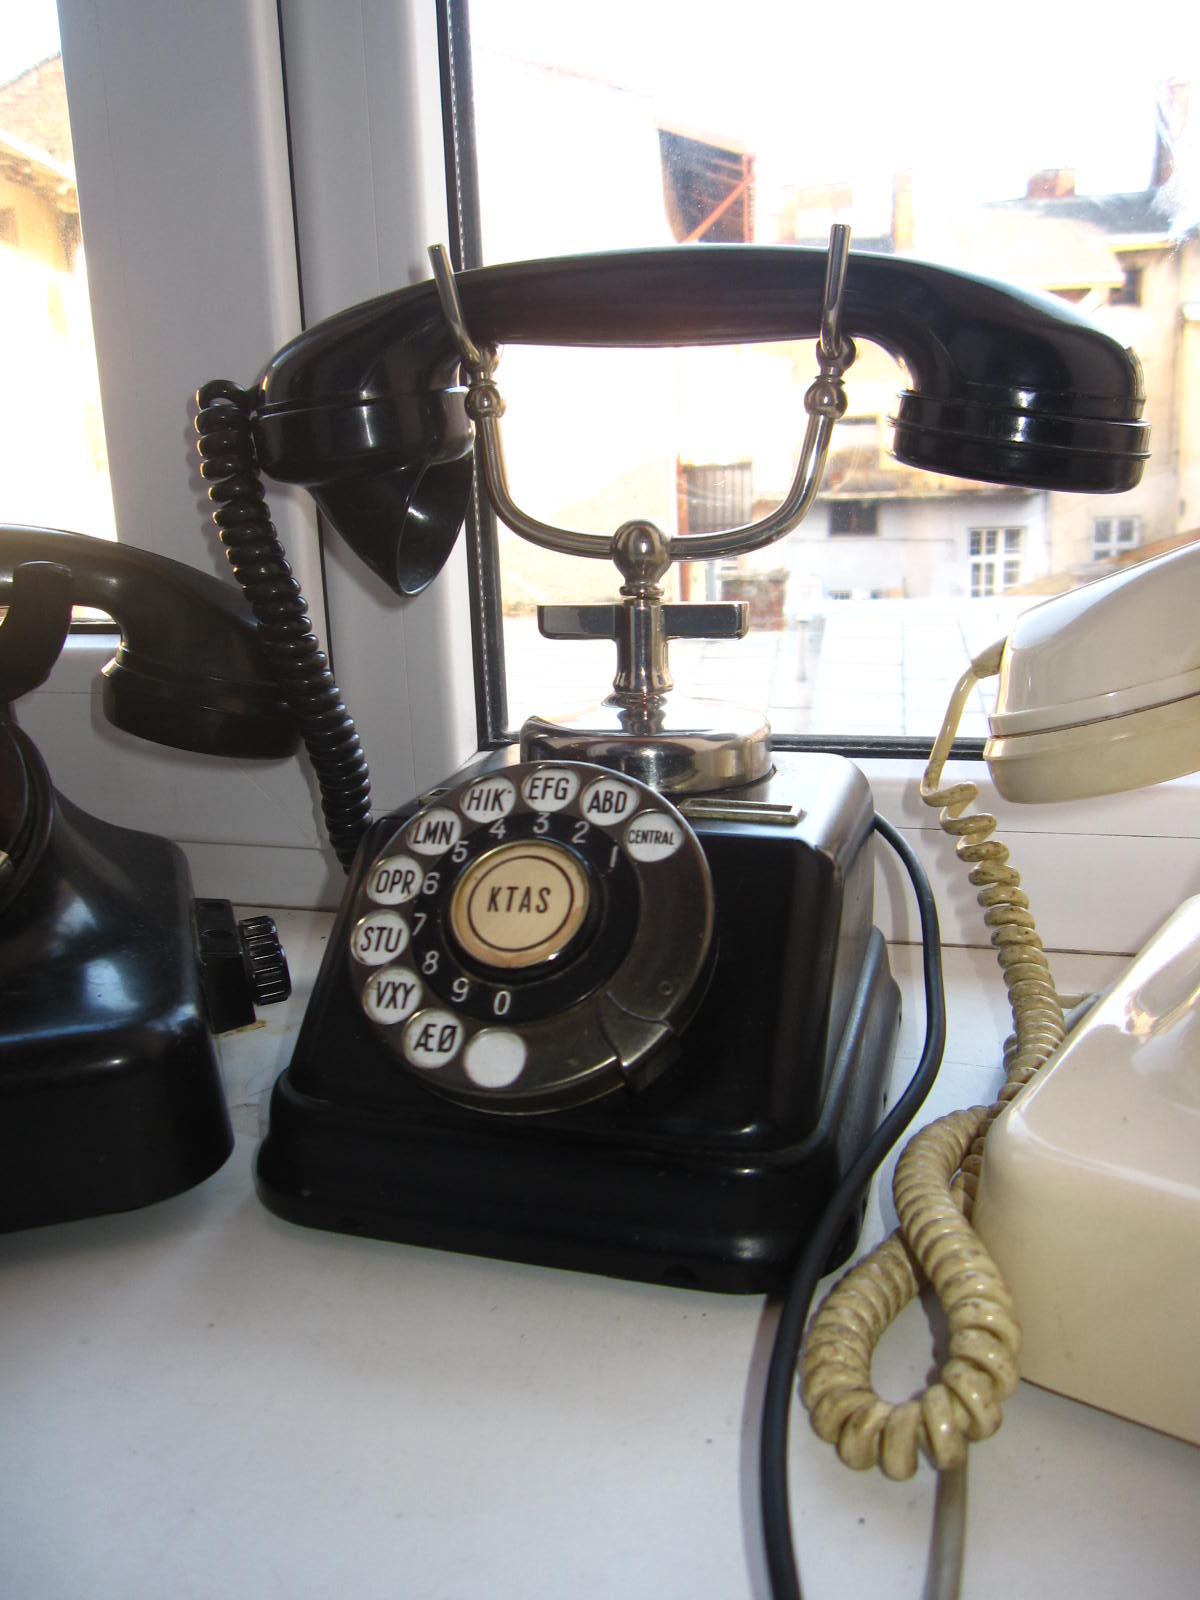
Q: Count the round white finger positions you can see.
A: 10